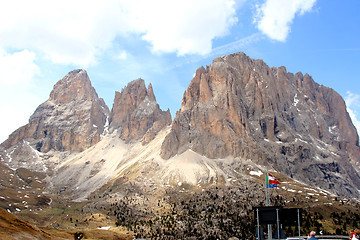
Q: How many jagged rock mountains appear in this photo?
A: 3